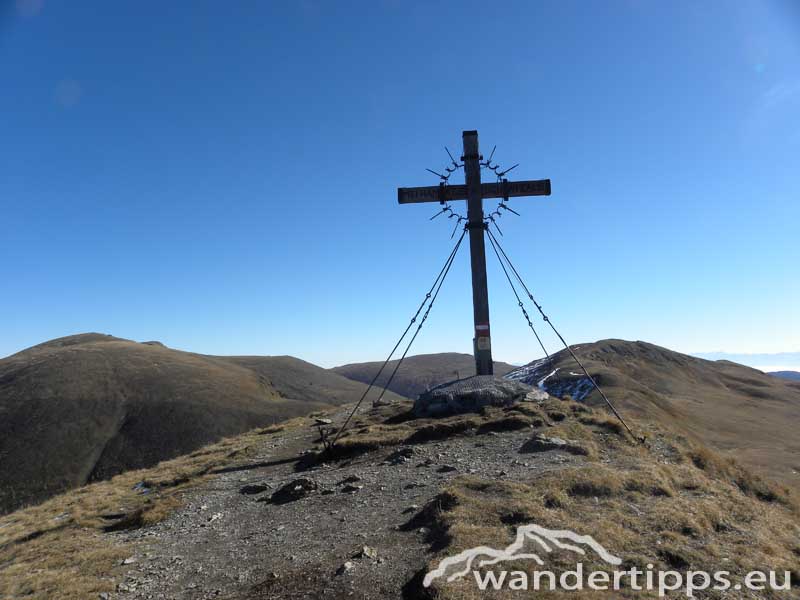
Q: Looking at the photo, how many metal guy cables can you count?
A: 4